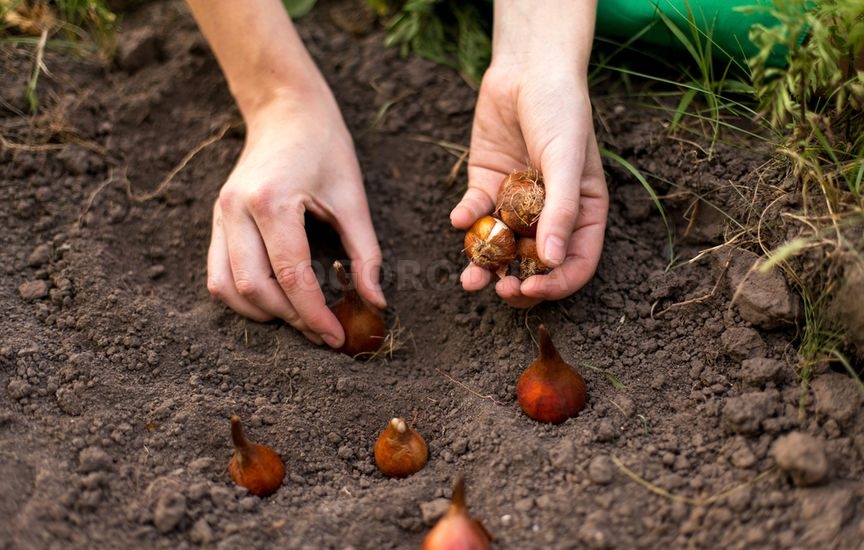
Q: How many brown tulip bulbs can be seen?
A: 8